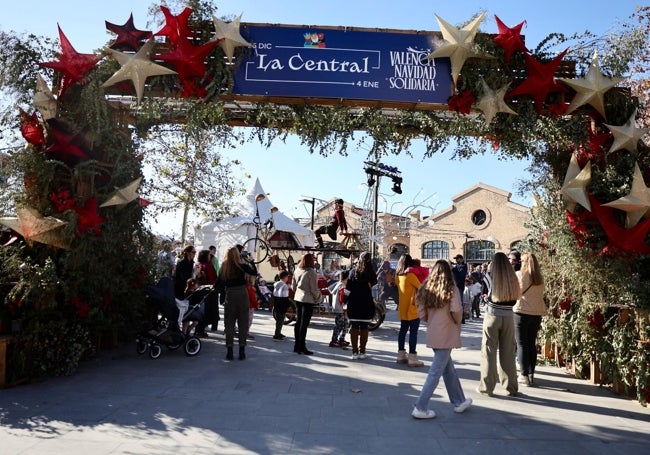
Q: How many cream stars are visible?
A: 11